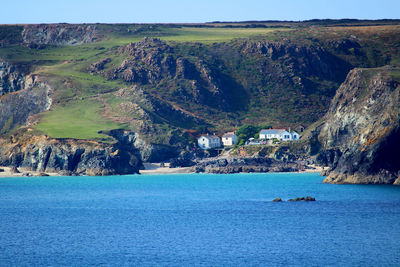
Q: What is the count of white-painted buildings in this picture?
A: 3